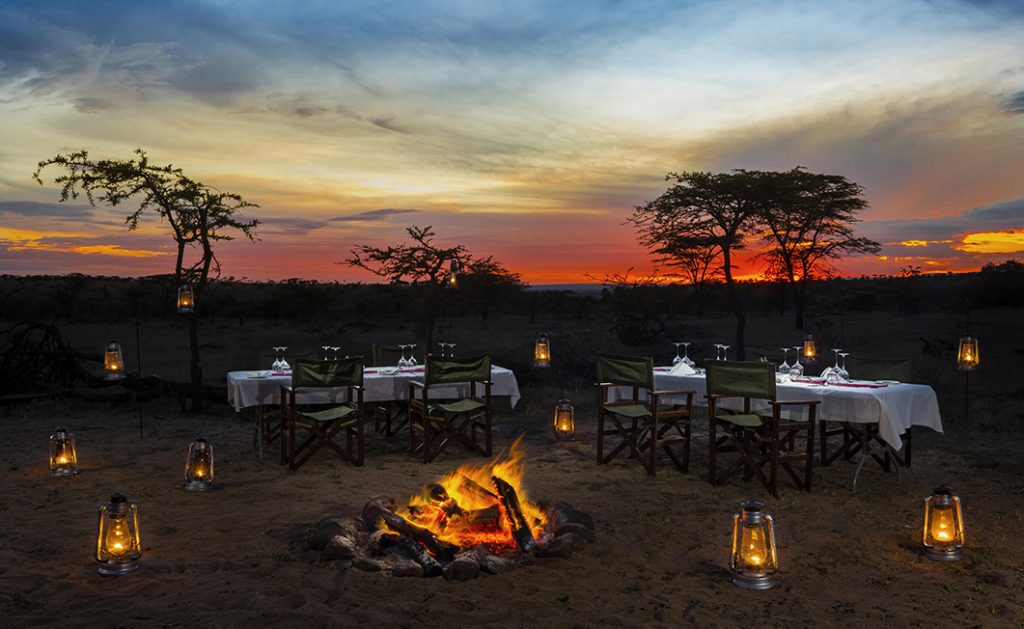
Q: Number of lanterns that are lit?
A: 12